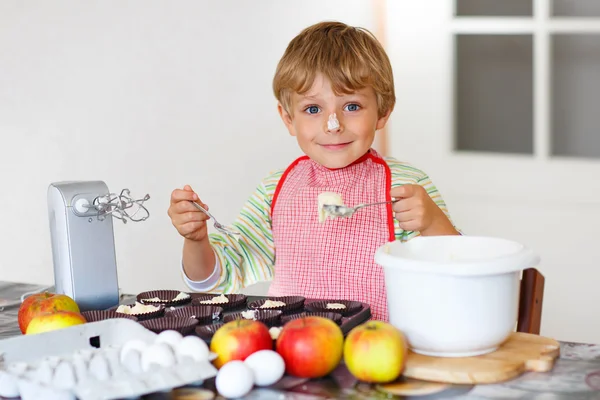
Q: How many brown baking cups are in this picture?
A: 11